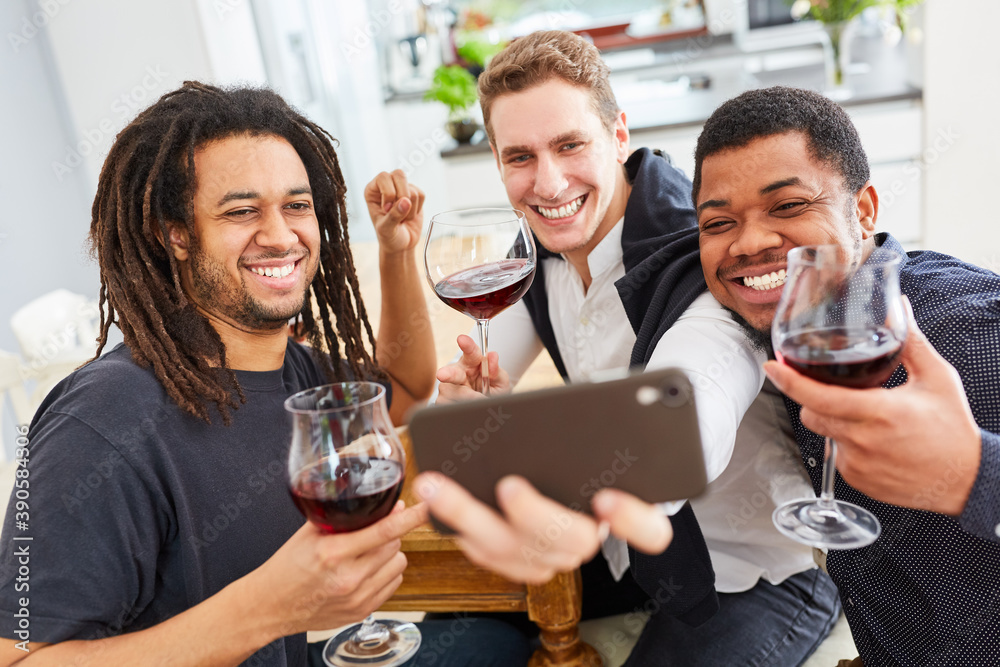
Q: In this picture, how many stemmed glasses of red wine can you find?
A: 3